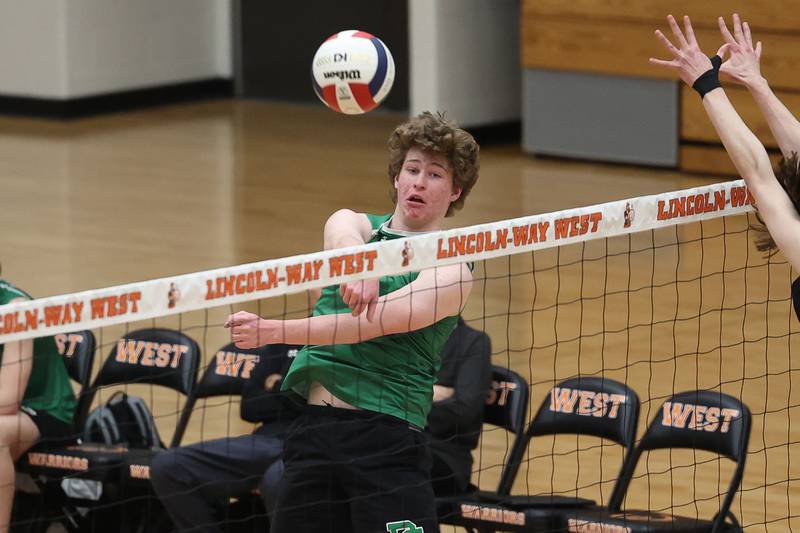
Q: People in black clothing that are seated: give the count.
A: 2